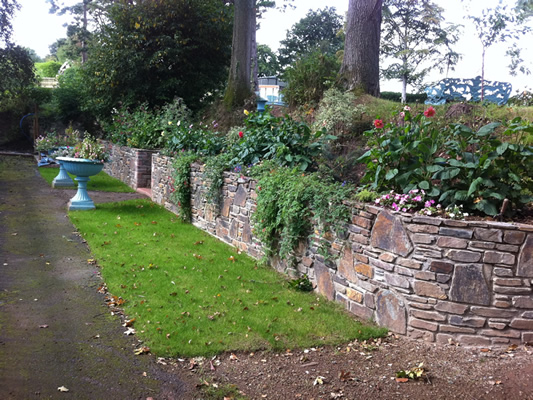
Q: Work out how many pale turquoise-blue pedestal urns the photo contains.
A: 2